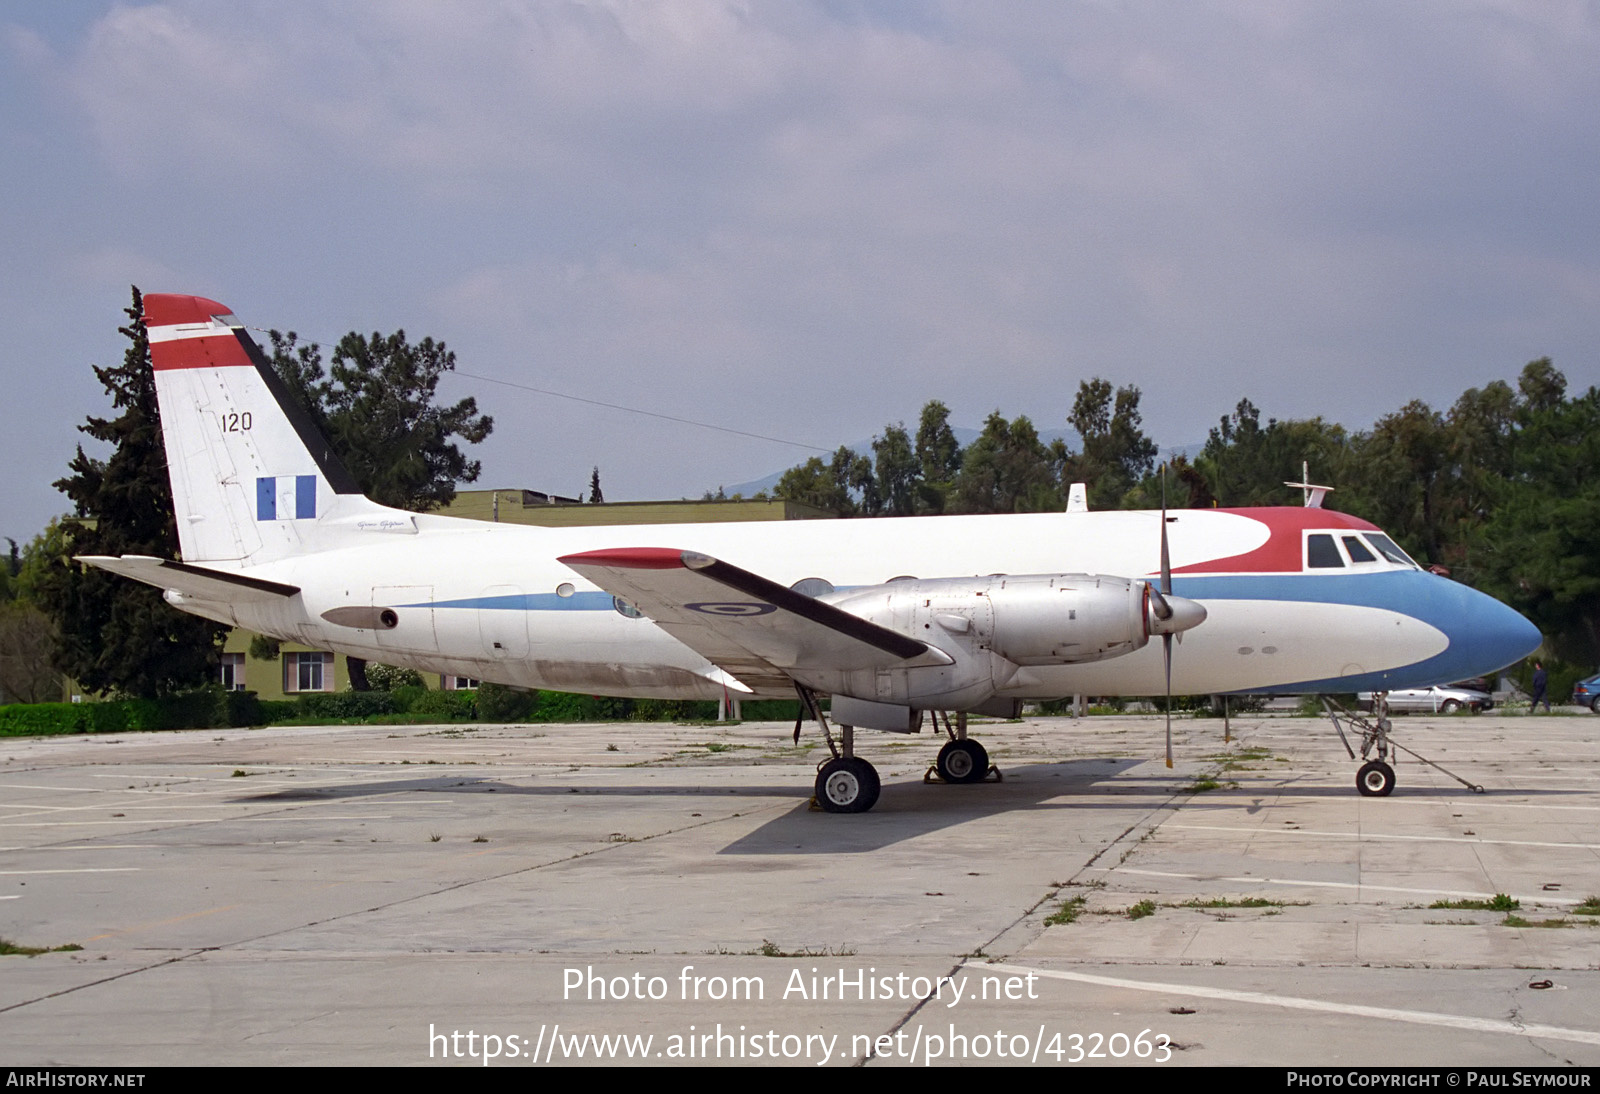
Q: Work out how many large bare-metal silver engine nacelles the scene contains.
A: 1